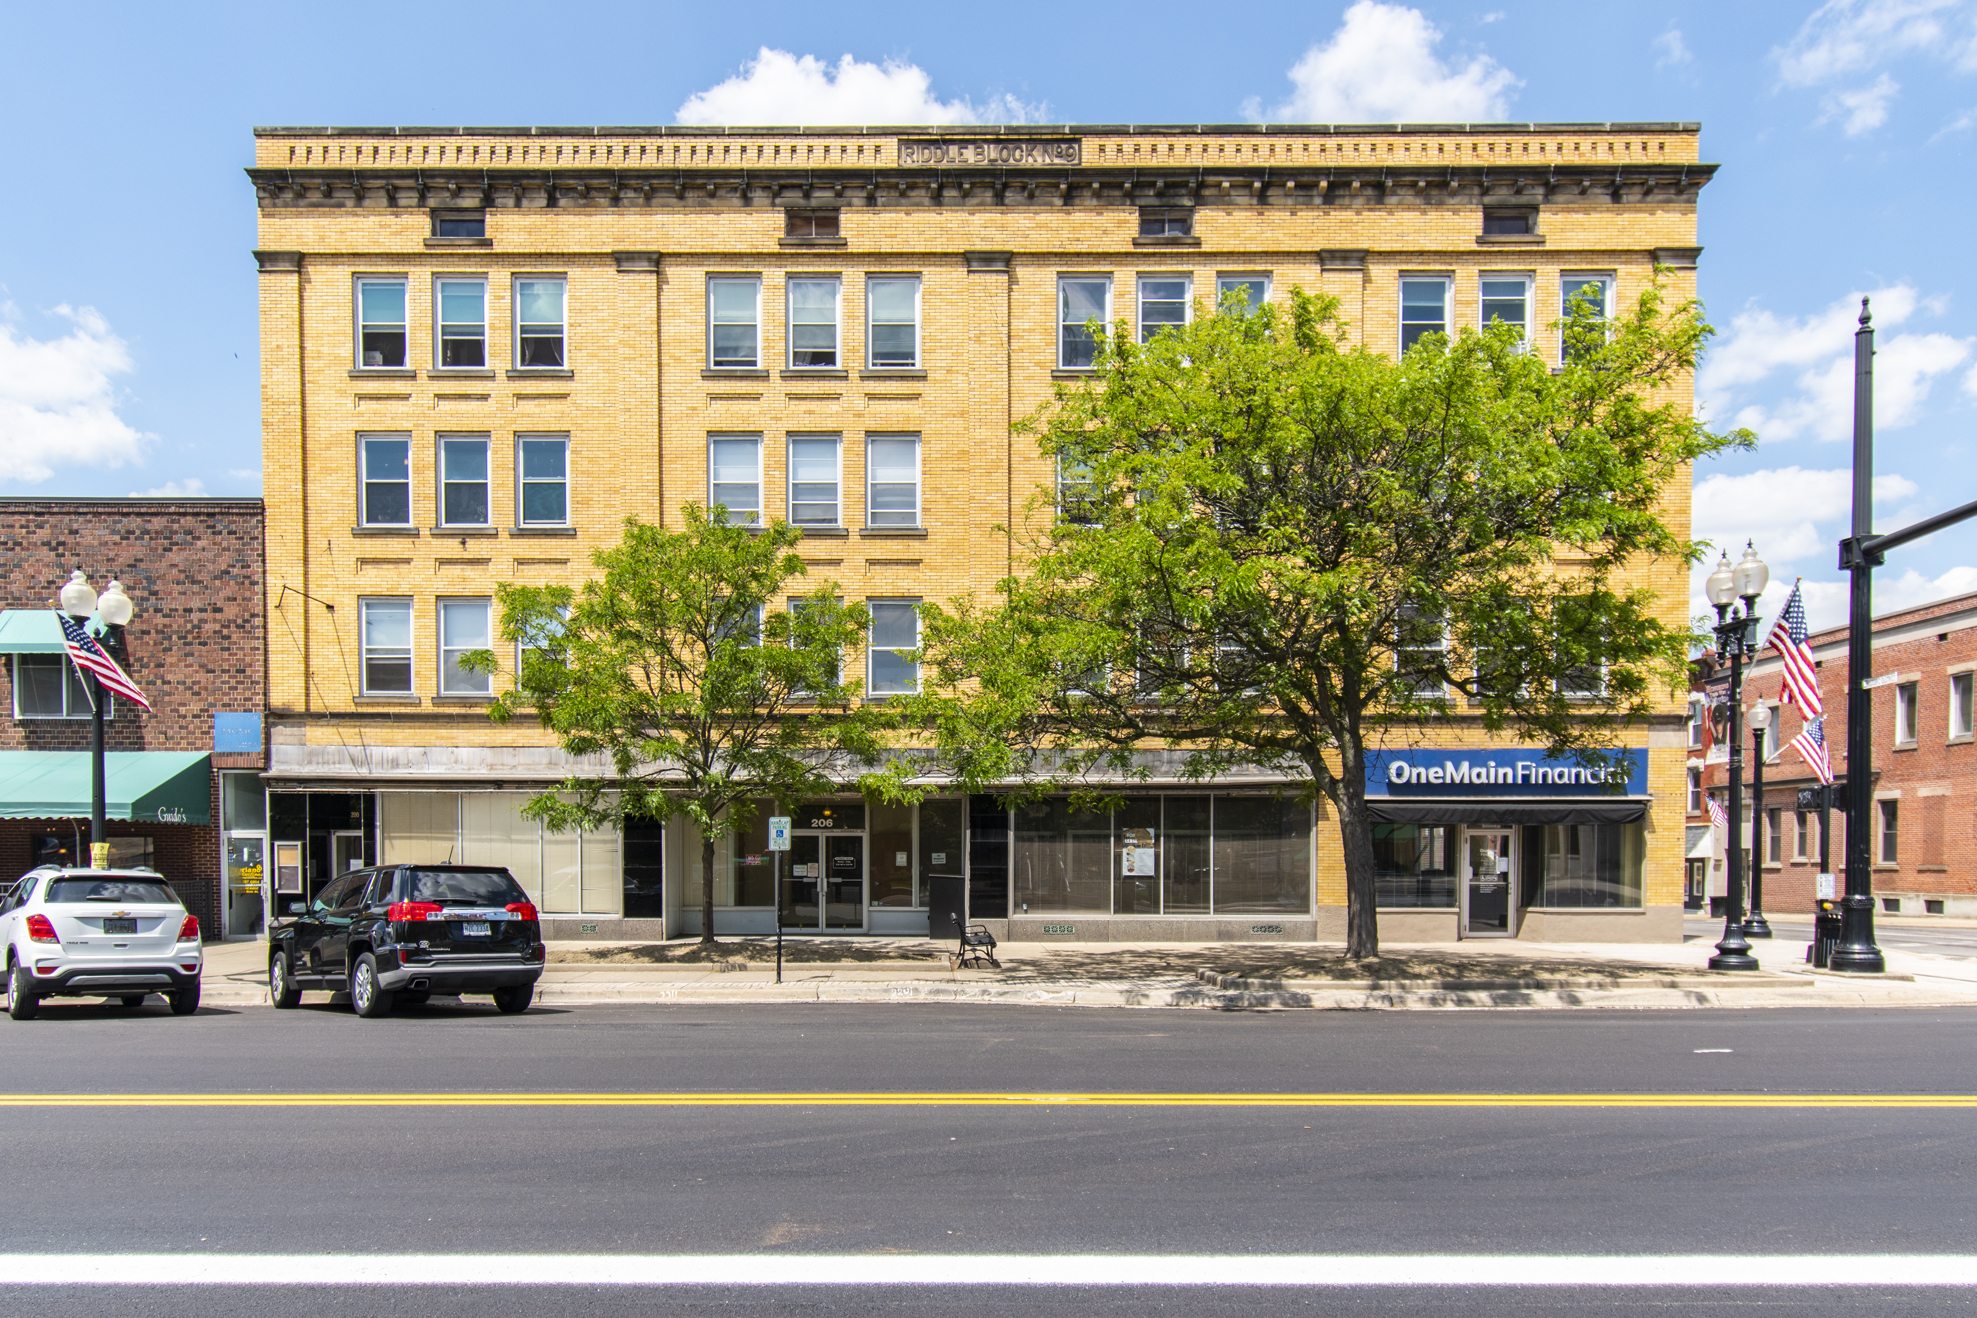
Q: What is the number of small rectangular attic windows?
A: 4